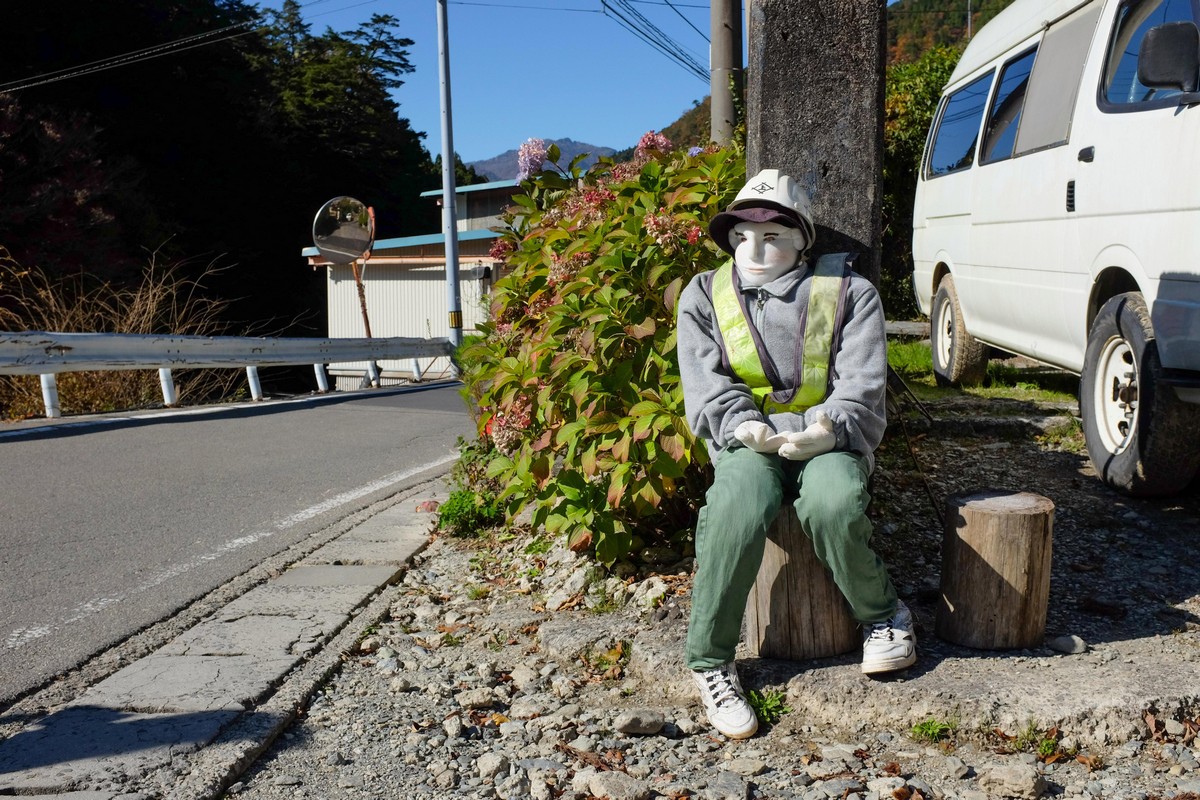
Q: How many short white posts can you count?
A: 6